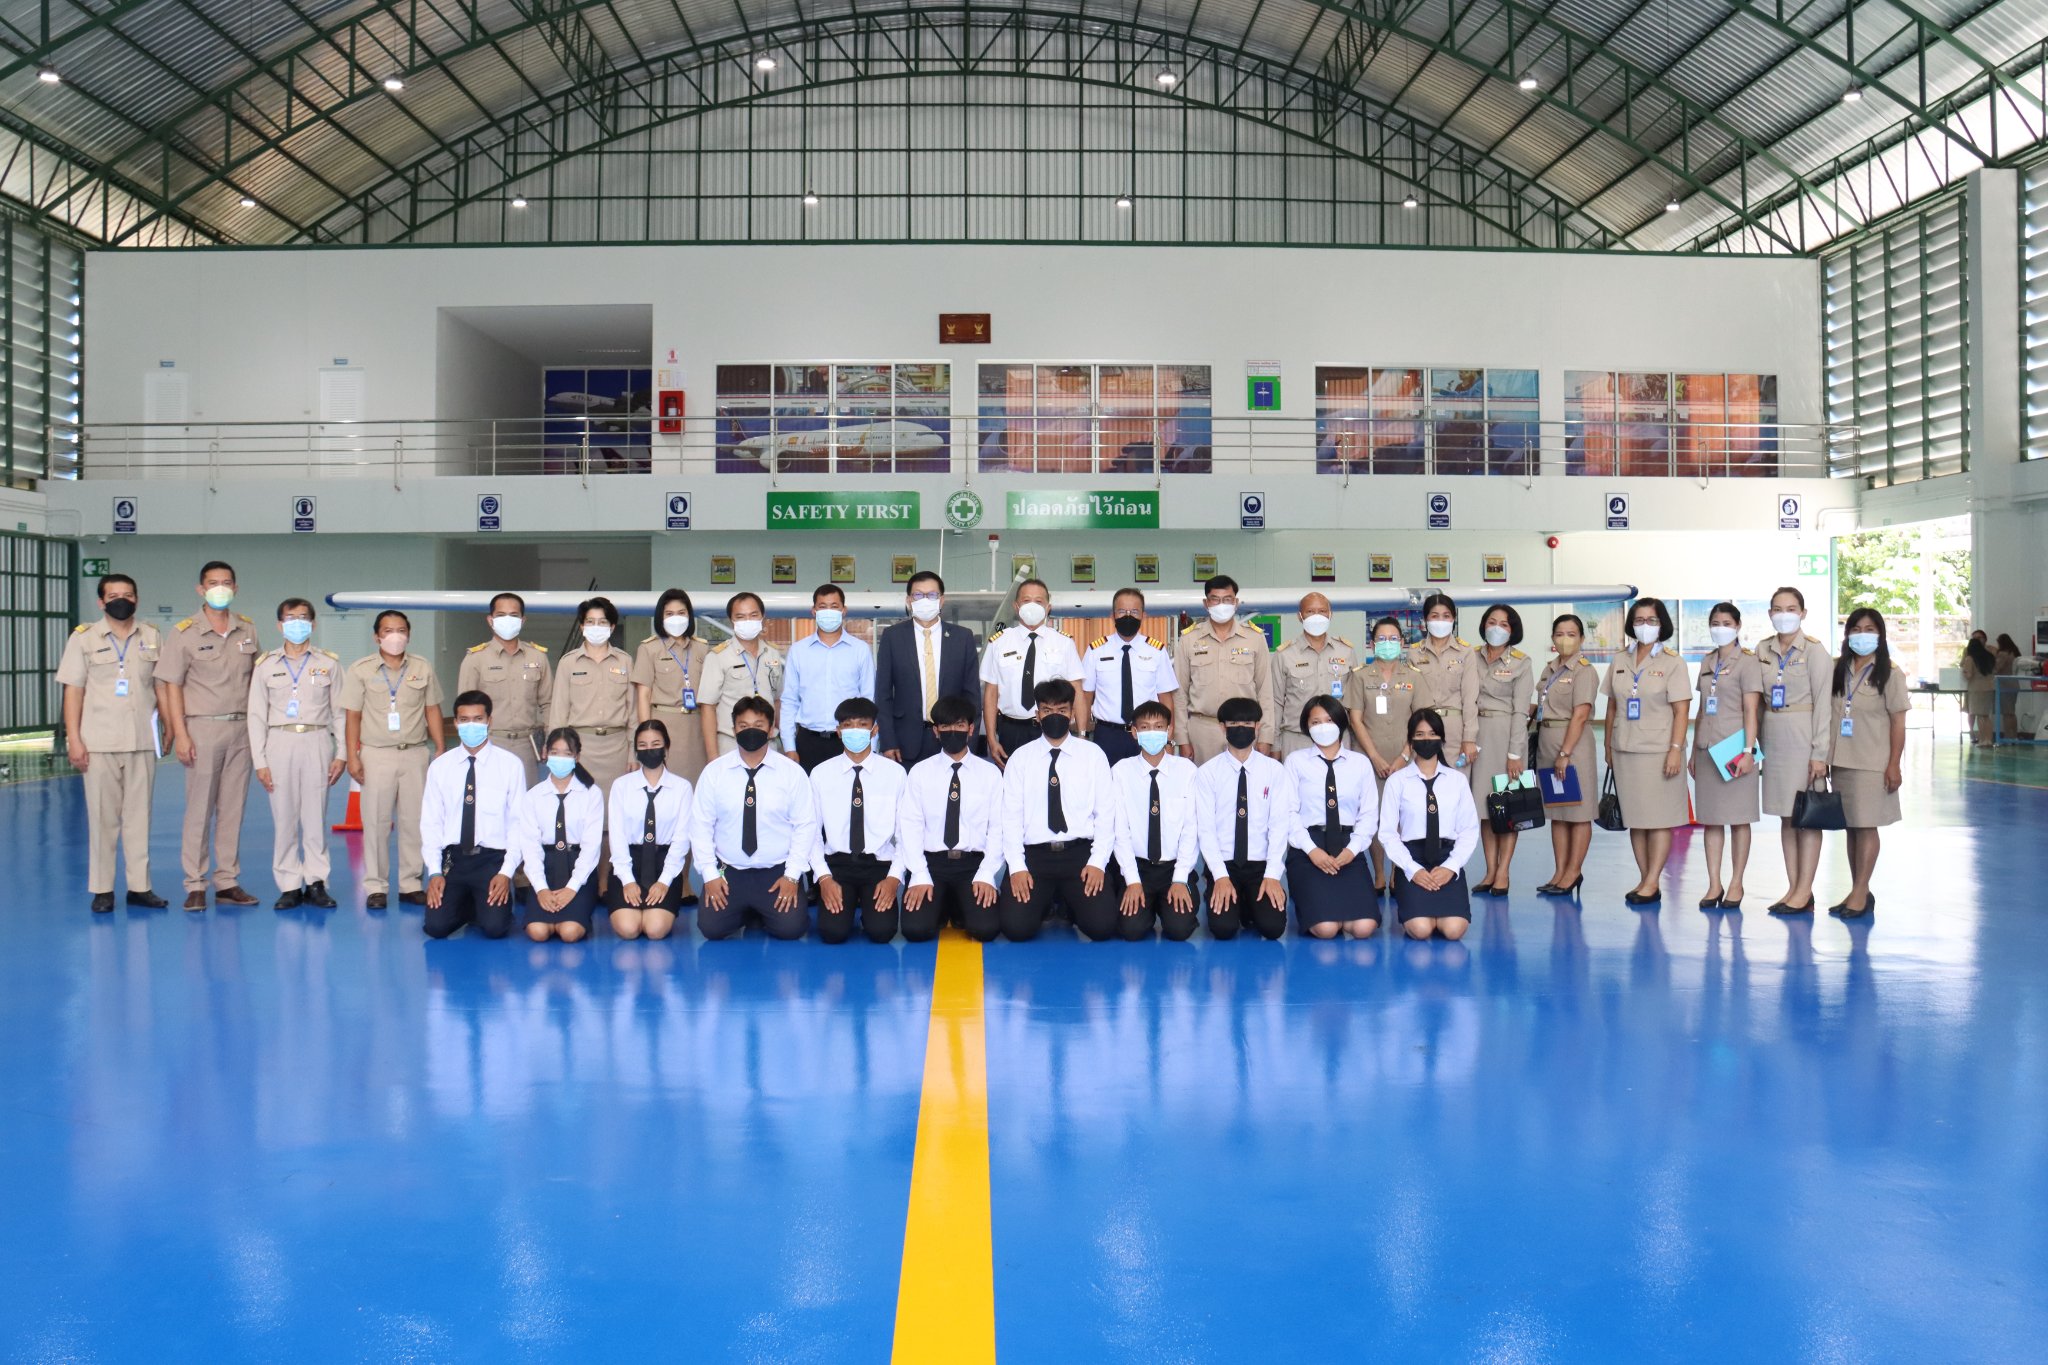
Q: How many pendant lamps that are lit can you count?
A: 12